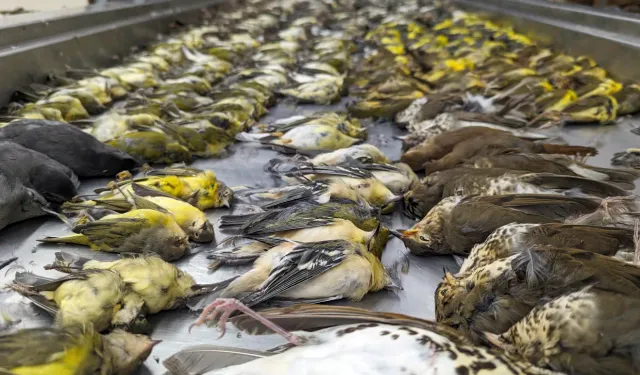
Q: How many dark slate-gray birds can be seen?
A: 3